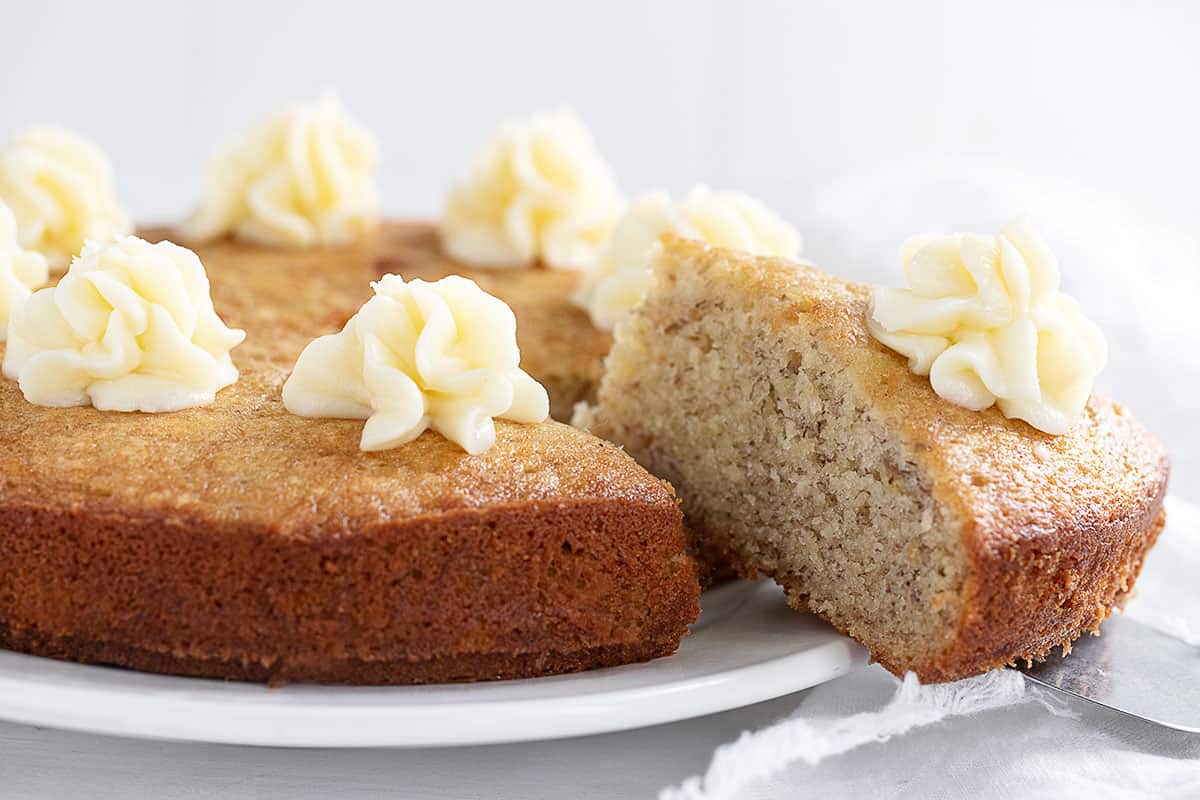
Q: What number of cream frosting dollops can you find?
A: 8